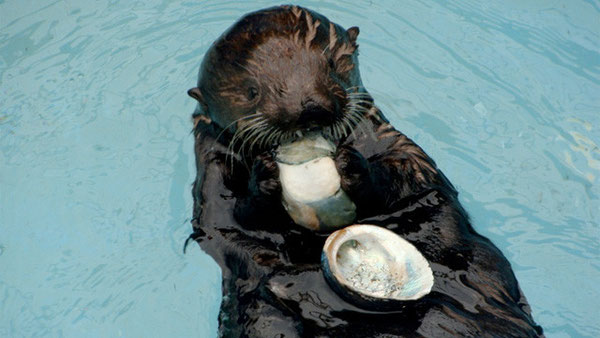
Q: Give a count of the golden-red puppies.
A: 0